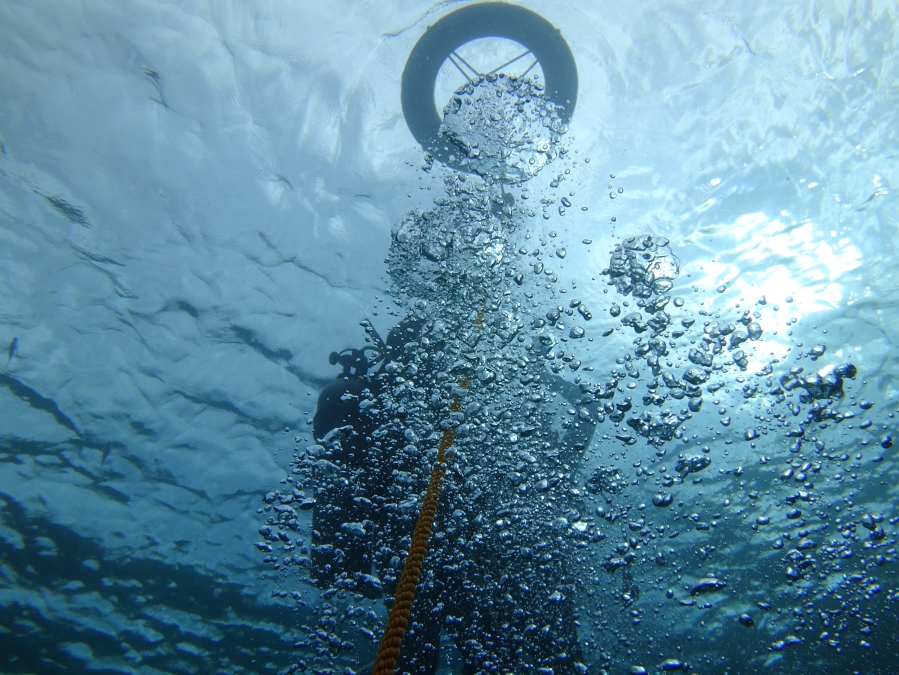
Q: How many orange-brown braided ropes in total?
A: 1